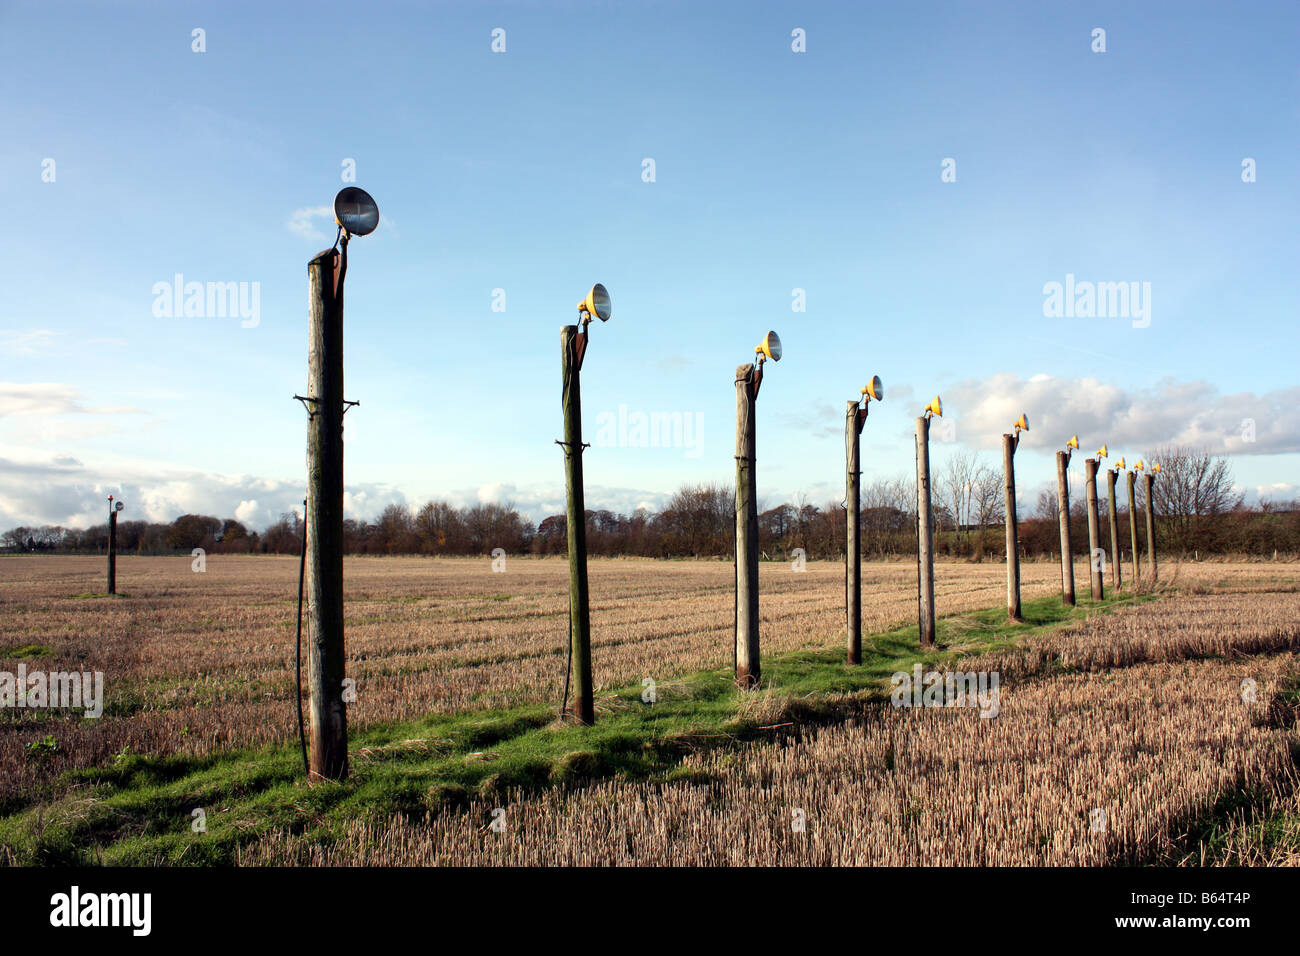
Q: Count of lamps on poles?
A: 12